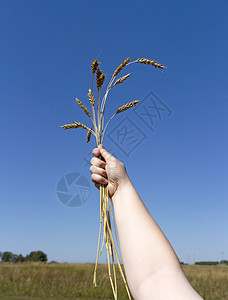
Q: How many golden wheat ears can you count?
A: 11